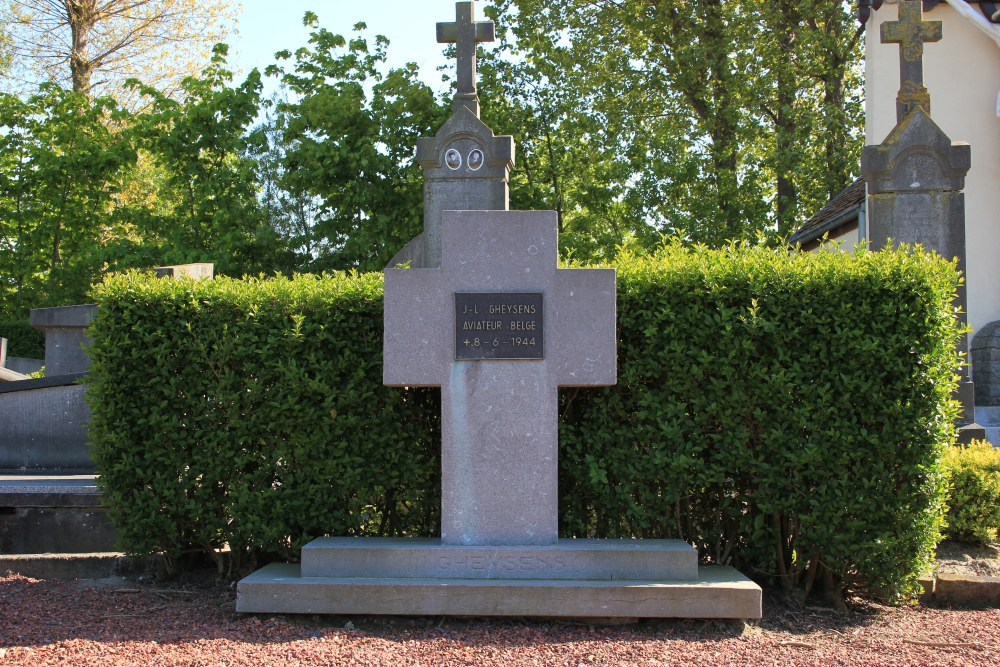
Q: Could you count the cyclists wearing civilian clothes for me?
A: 0